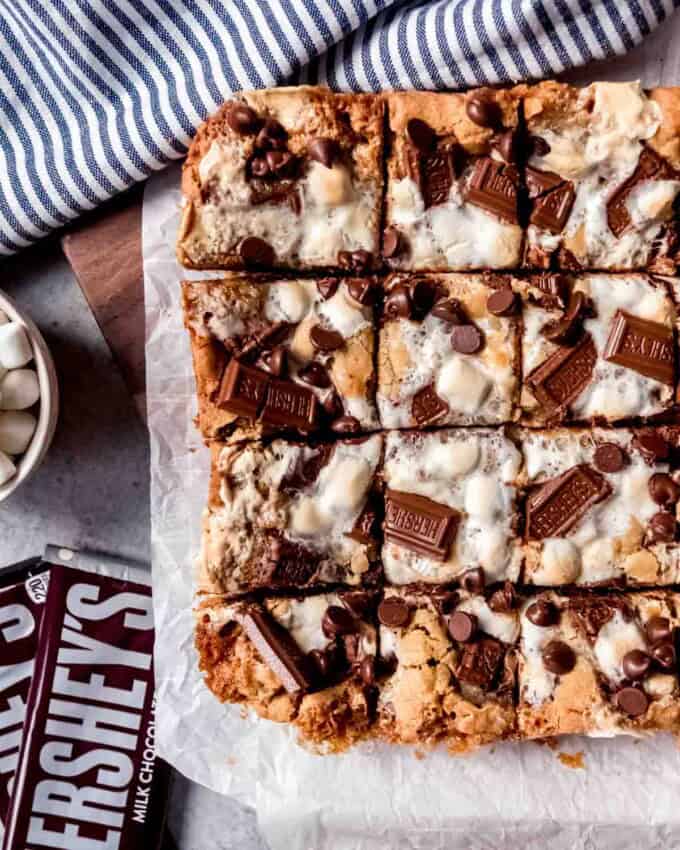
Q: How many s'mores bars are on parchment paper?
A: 12